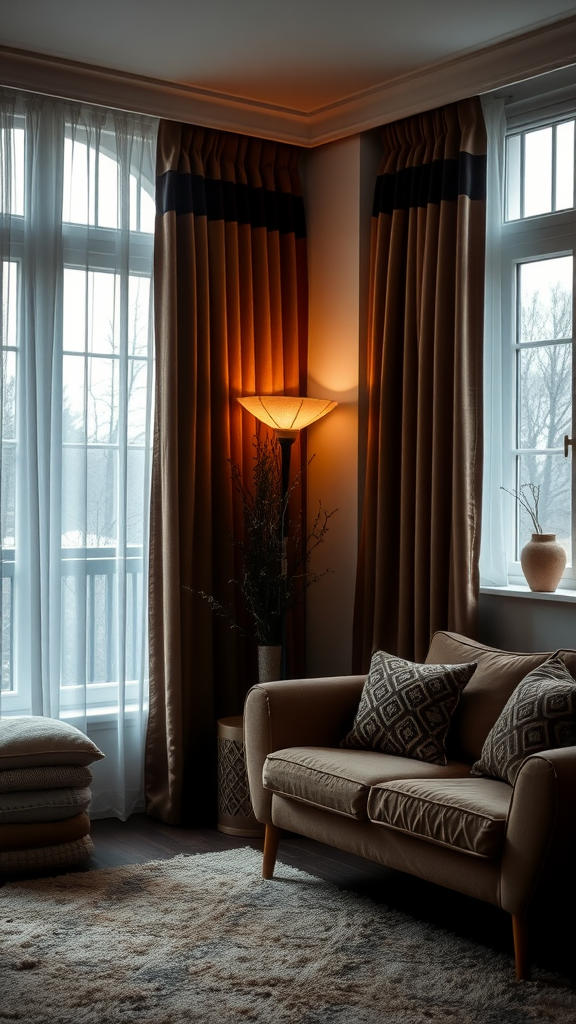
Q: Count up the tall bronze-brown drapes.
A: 2